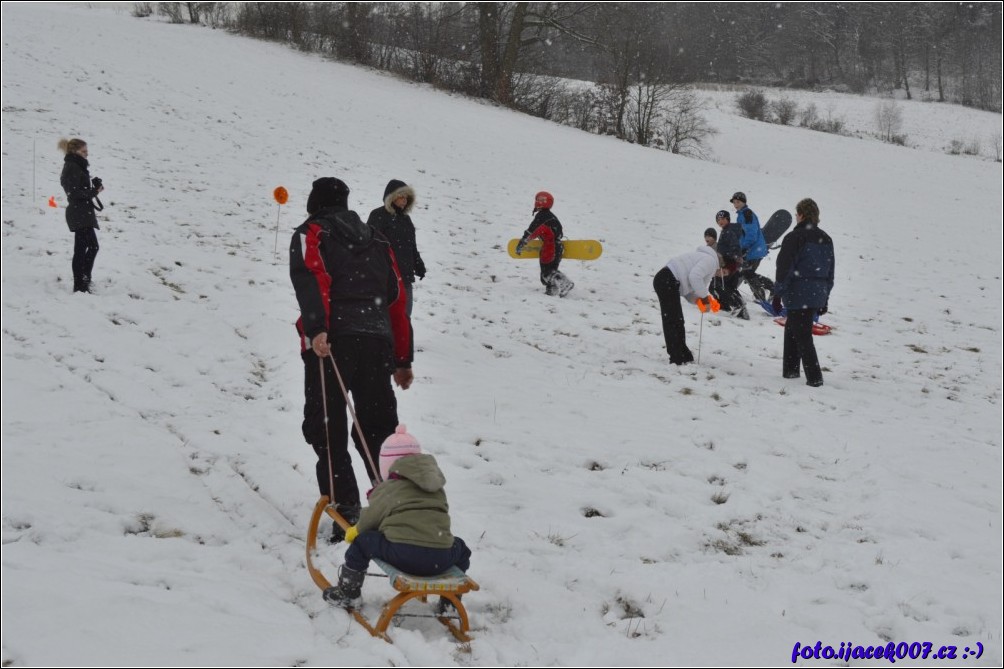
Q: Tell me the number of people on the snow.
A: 10